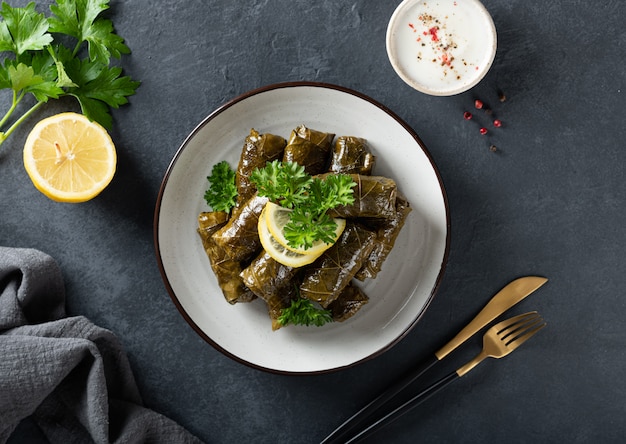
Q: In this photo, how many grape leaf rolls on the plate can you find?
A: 11